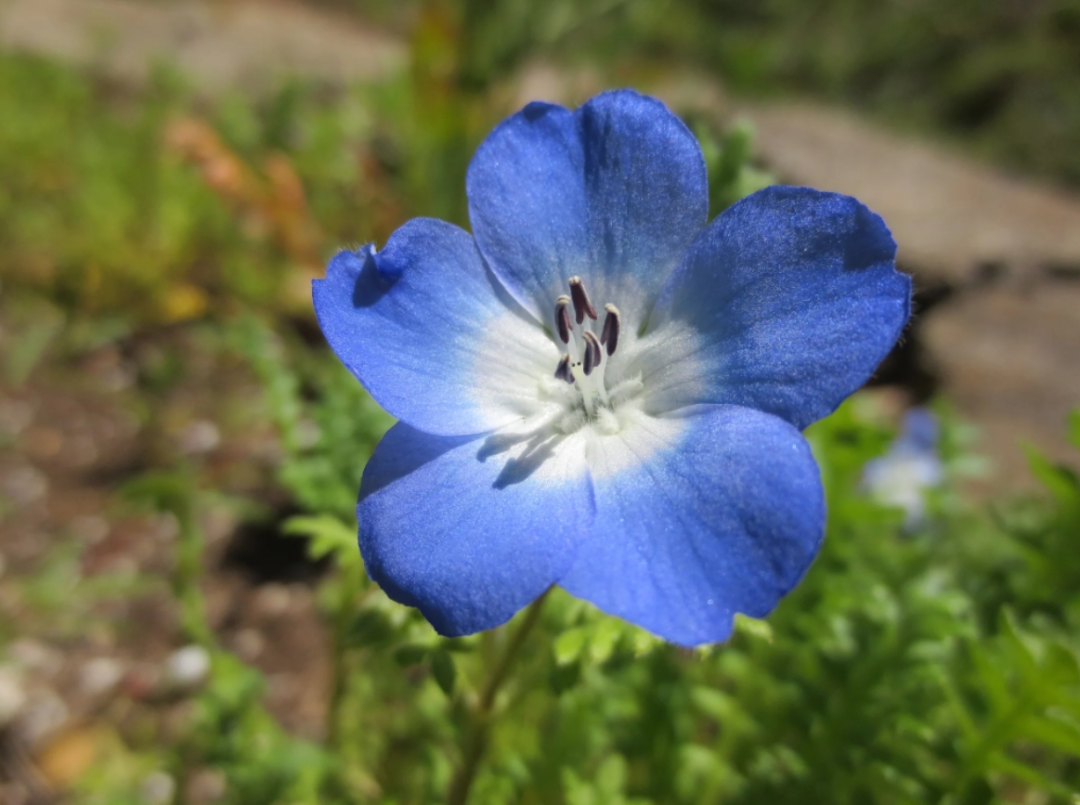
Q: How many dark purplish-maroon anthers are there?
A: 5